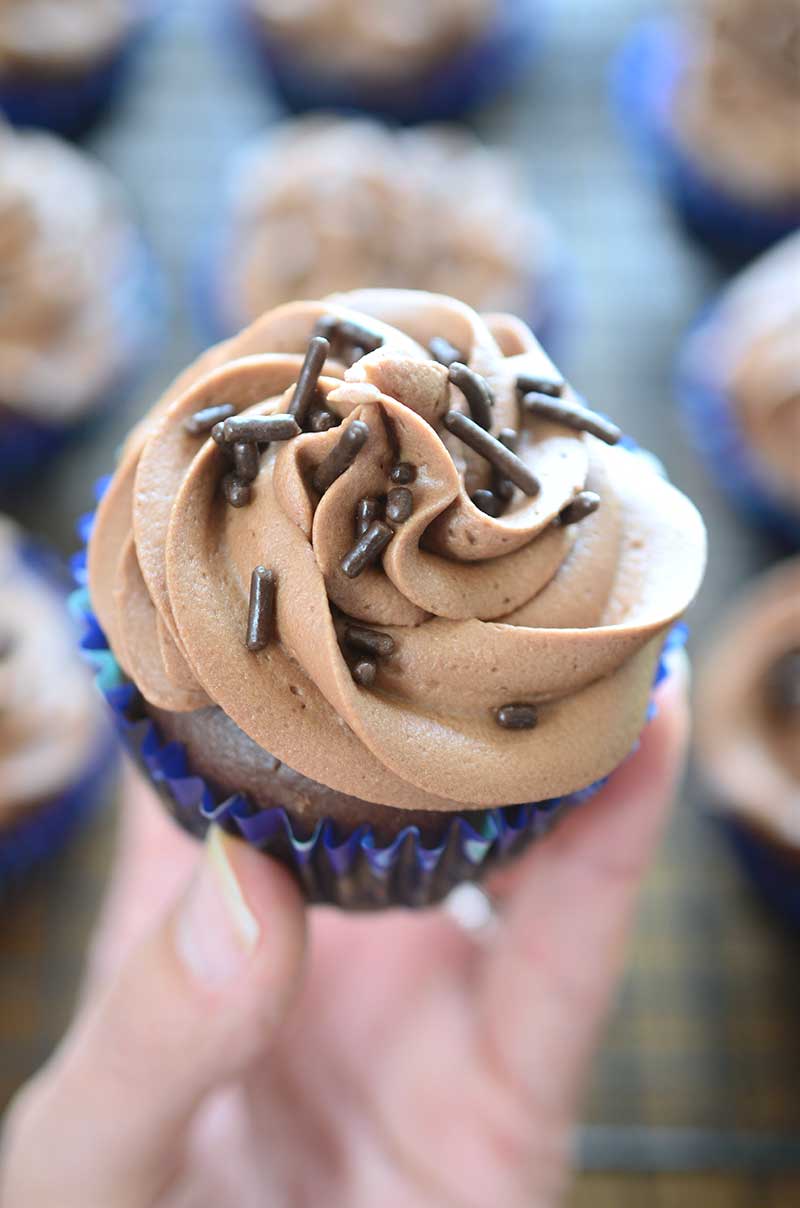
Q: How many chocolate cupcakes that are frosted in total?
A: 9